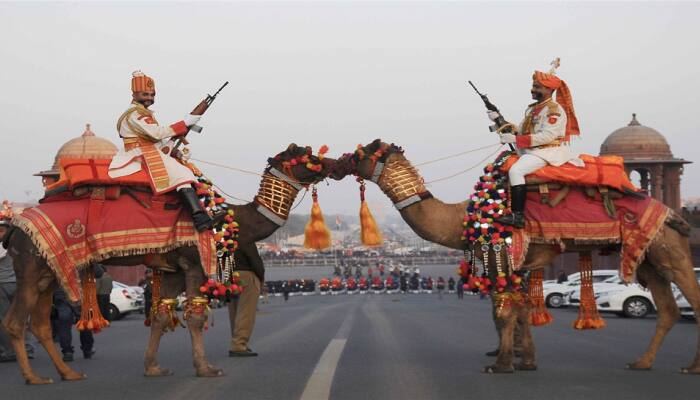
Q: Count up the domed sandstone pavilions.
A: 2